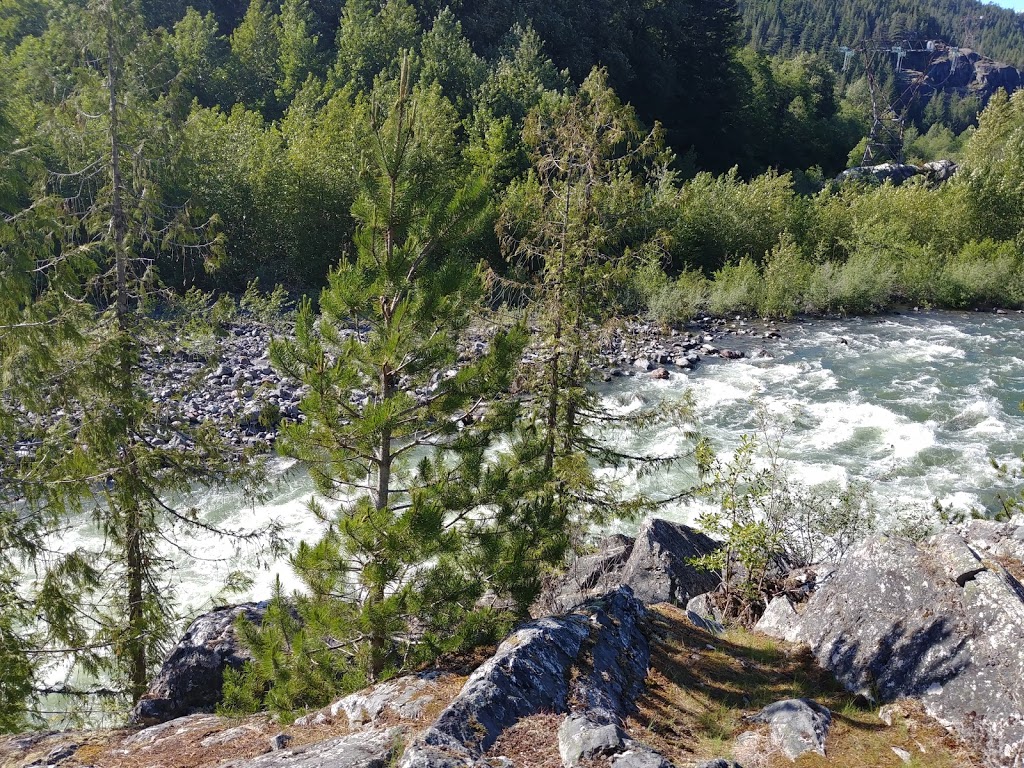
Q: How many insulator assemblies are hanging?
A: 3